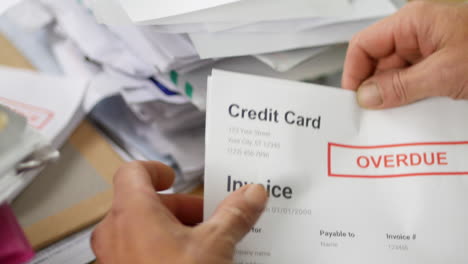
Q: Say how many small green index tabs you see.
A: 2